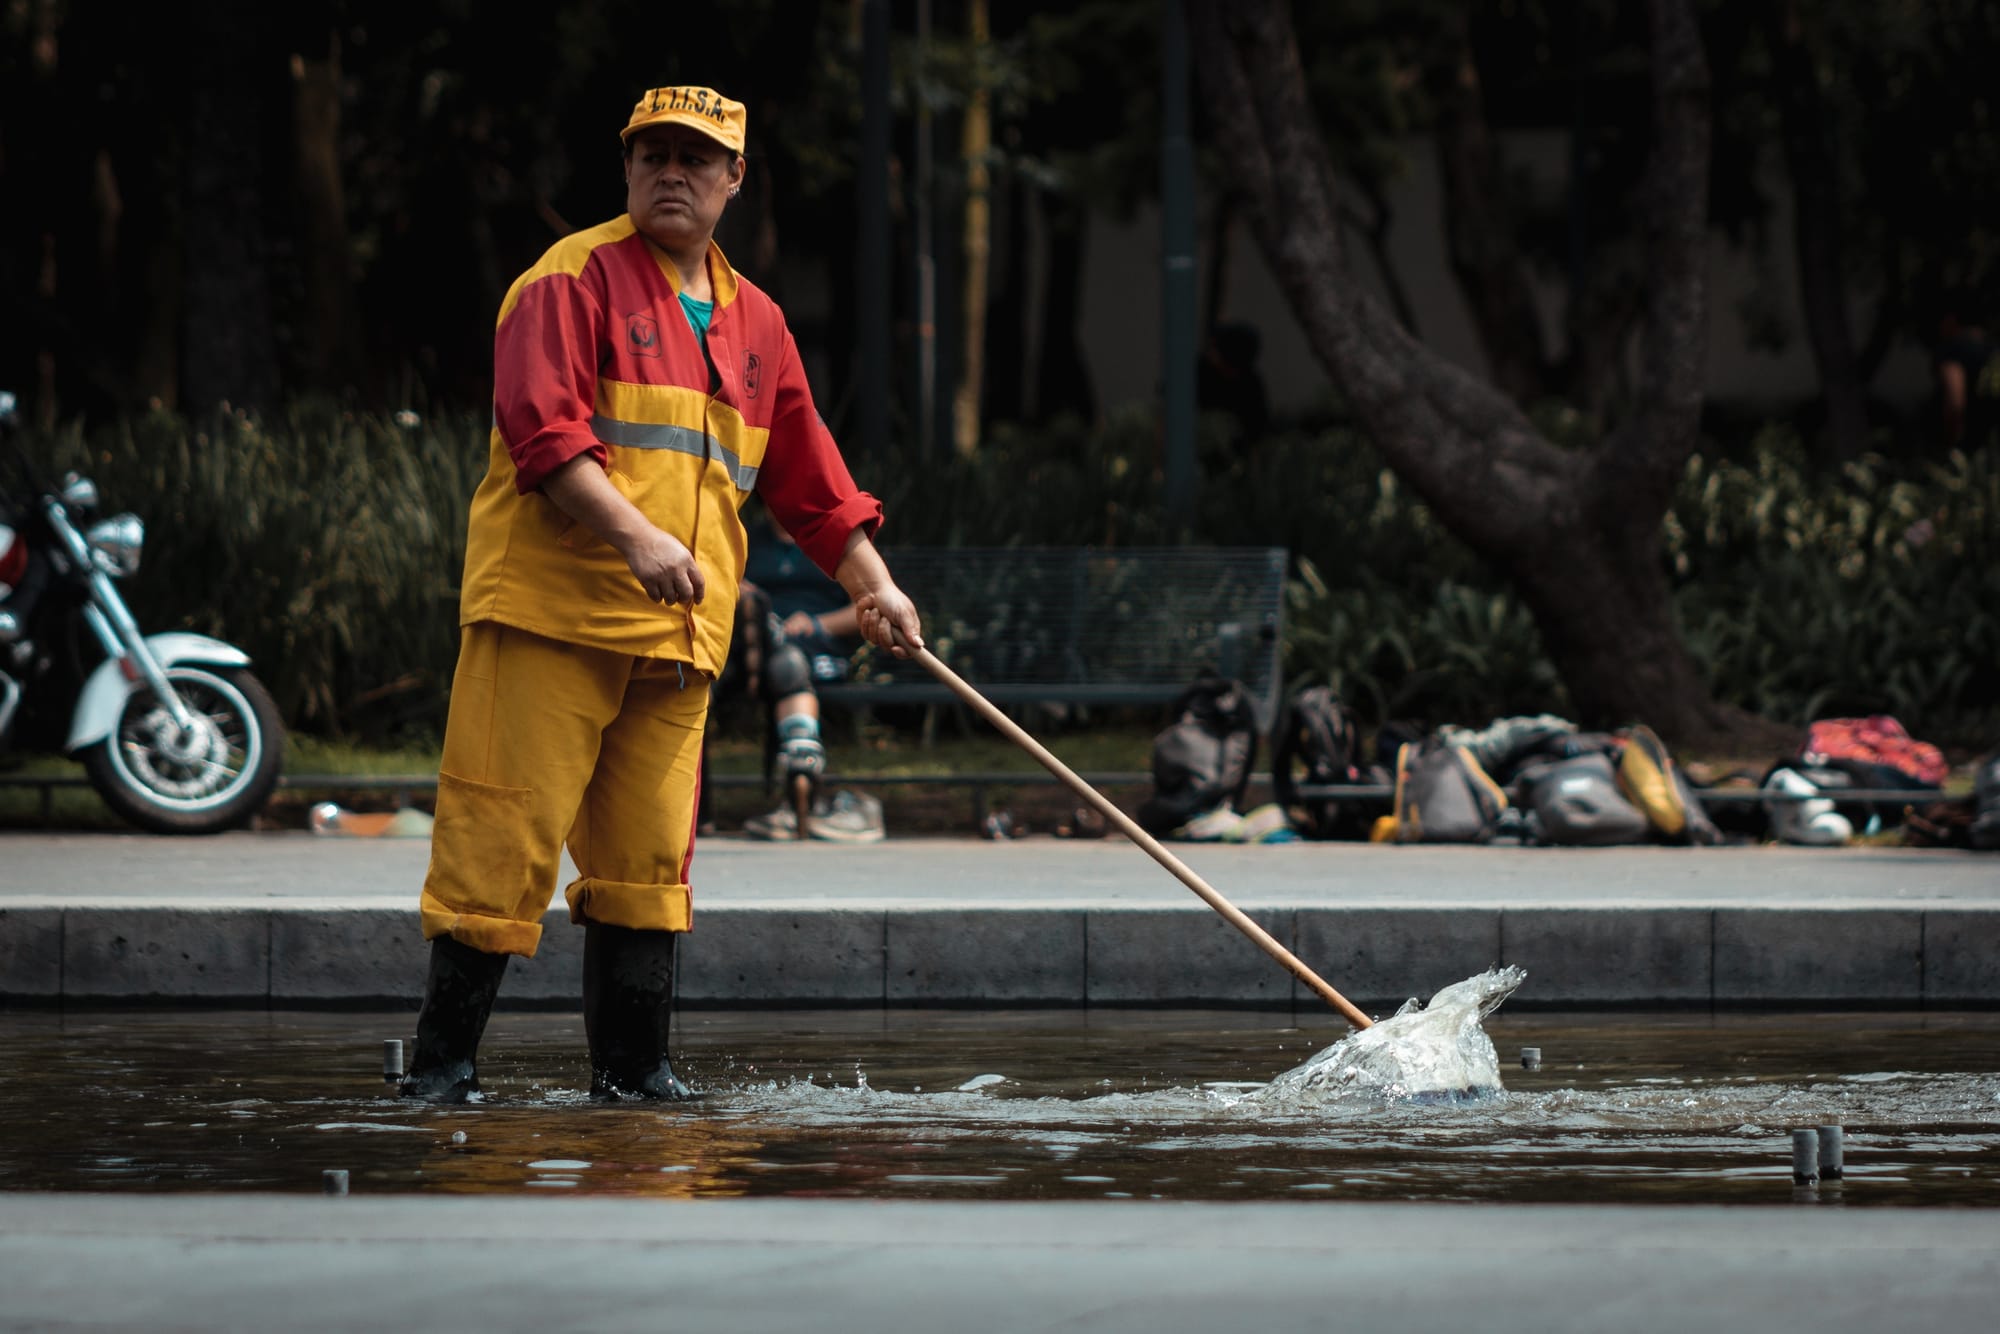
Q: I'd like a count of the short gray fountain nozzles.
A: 5